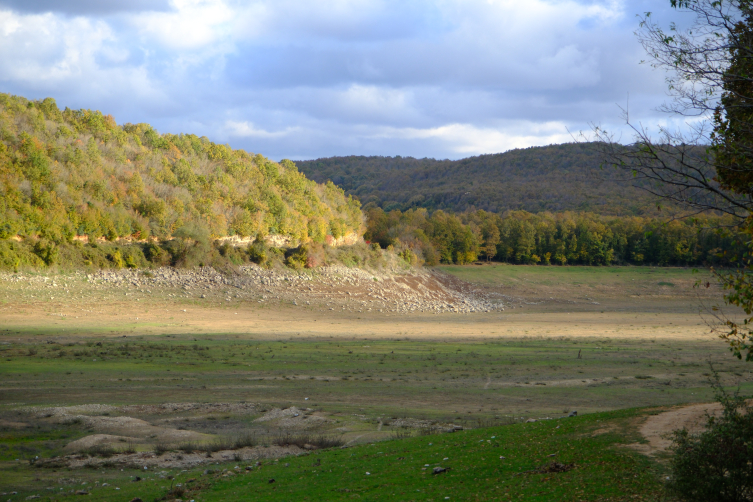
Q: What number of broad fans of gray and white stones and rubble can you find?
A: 1